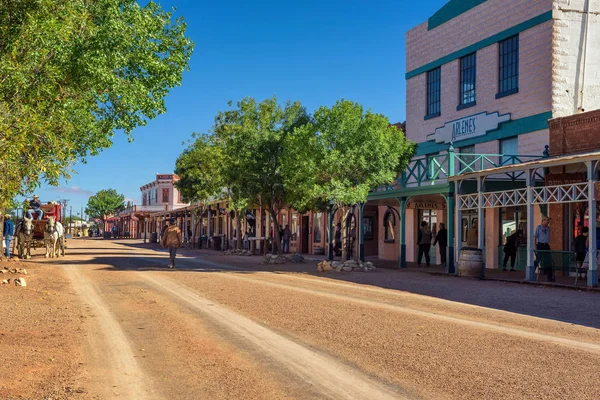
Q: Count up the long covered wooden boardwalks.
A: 1